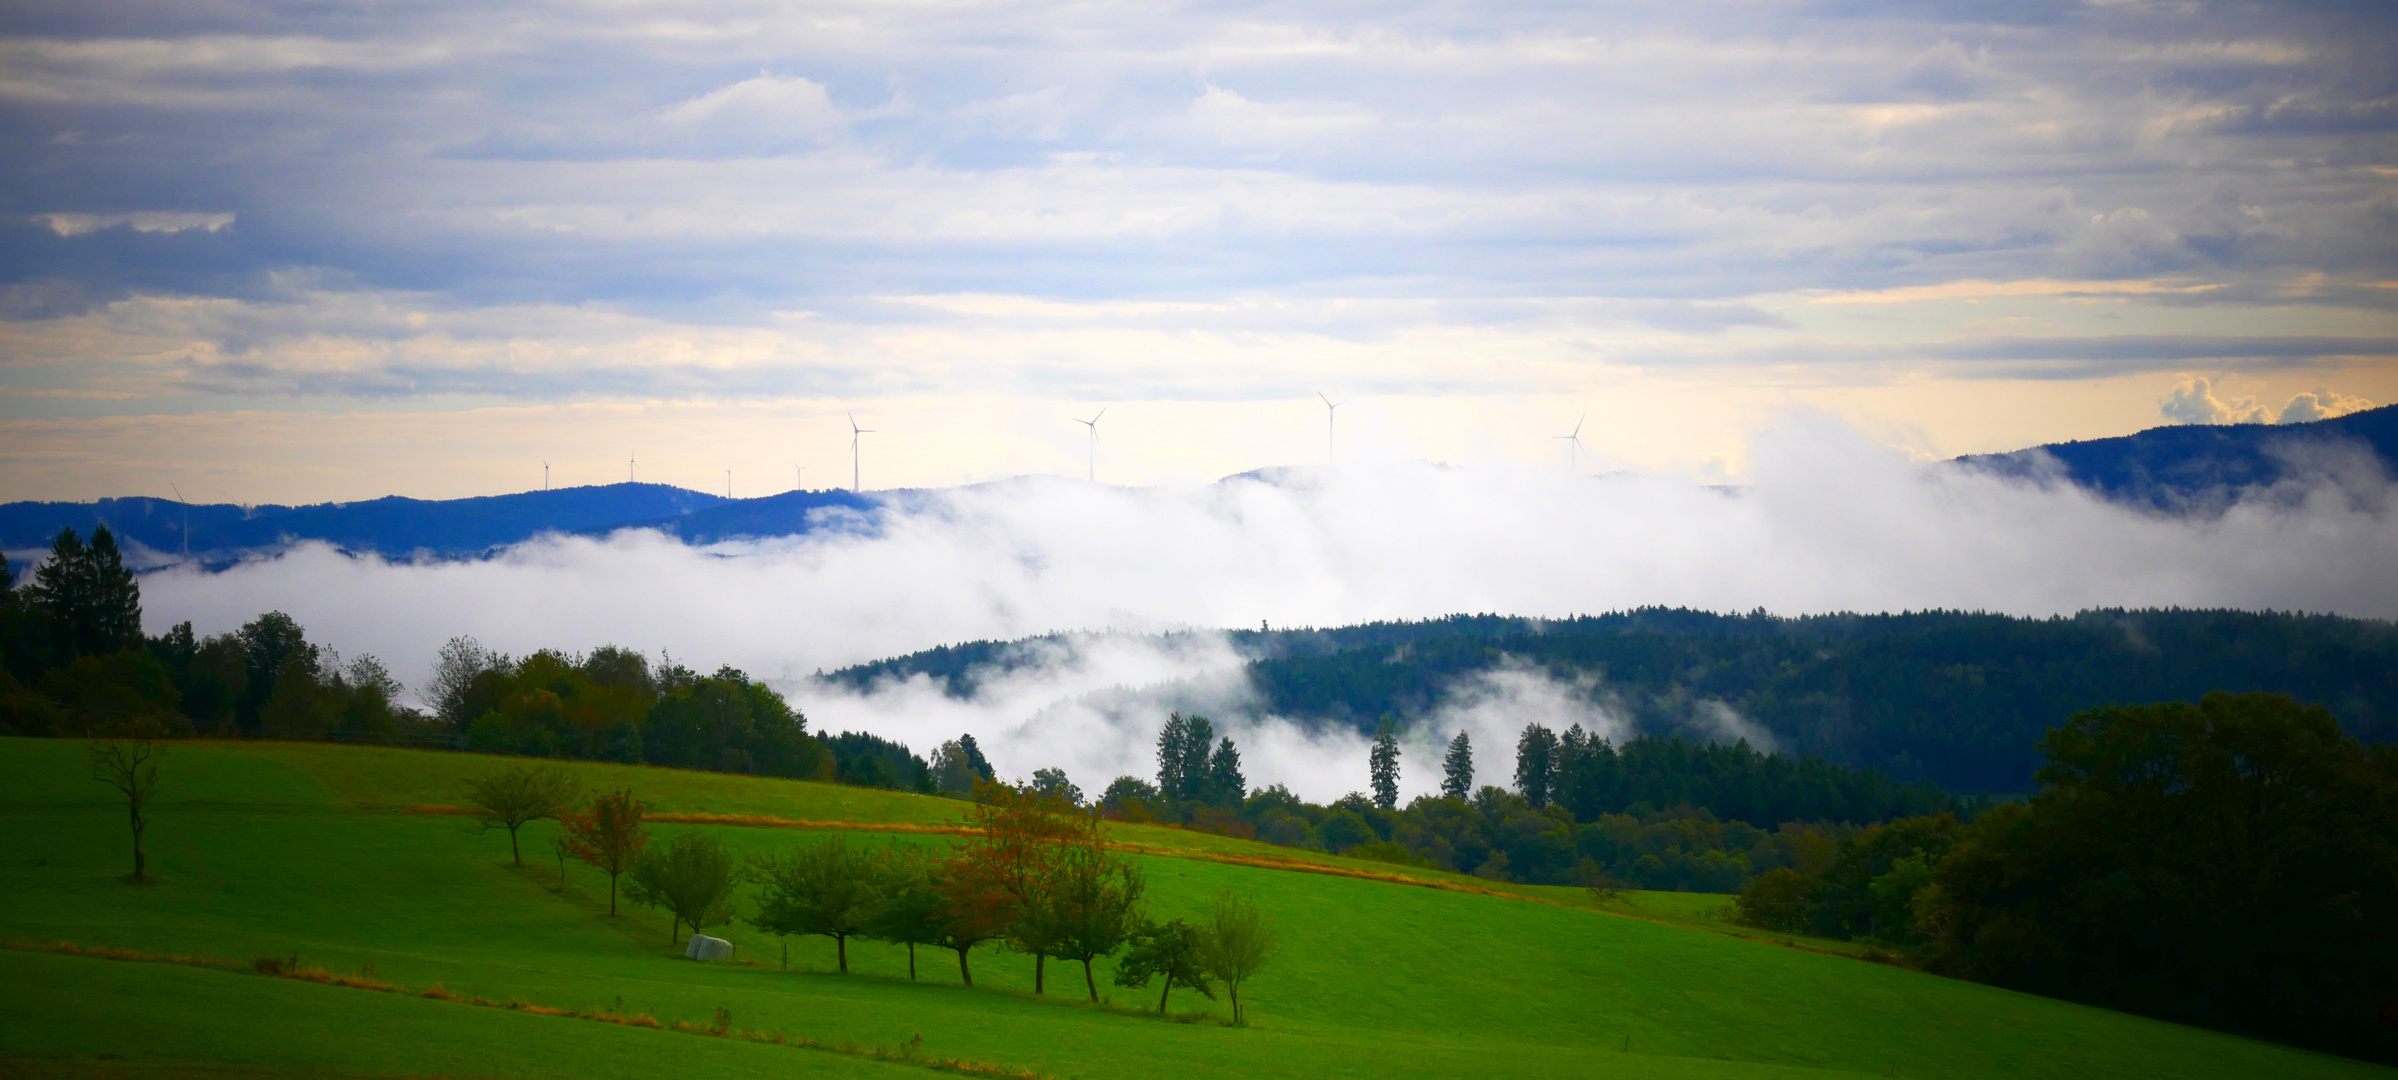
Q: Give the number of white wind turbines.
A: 9